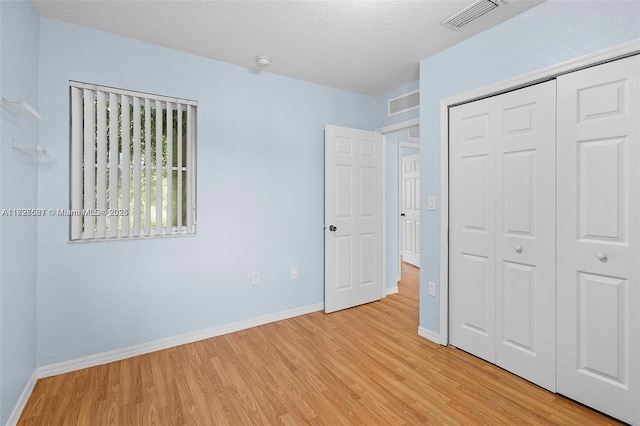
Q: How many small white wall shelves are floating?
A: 2